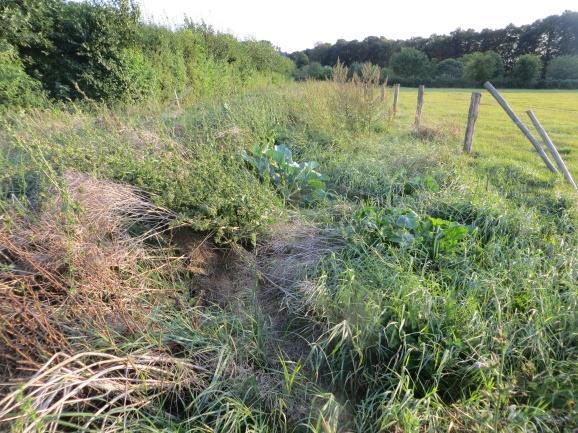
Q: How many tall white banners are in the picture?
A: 0